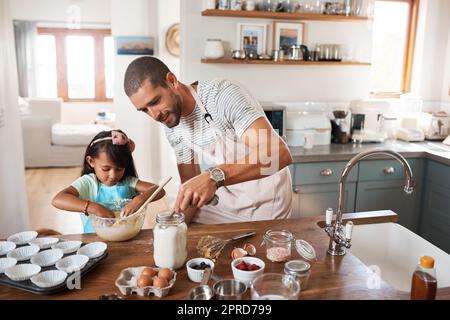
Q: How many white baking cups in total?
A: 11